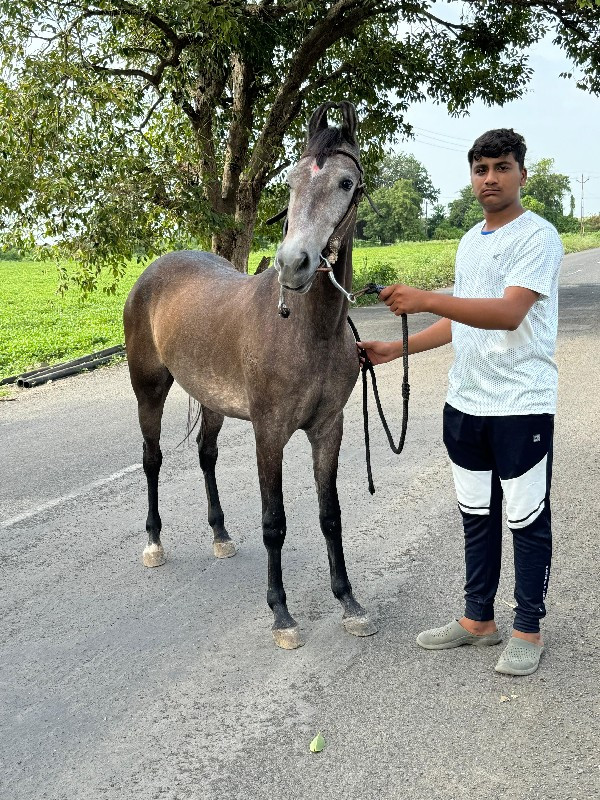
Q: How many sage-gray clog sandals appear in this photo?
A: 2